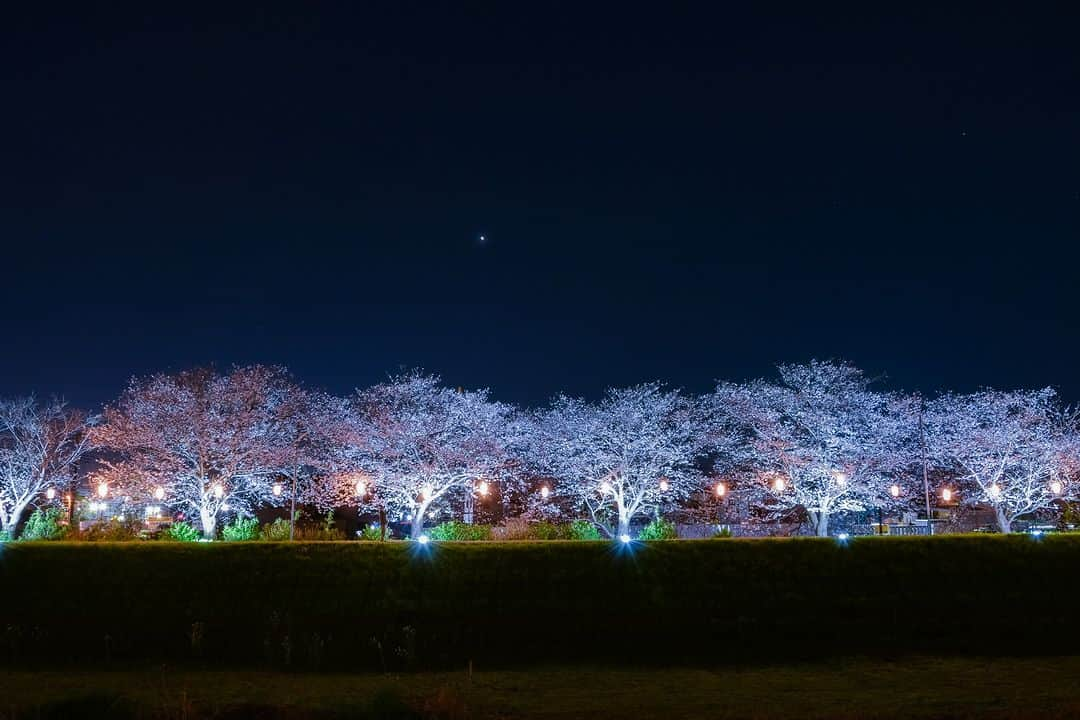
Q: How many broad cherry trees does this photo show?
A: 6